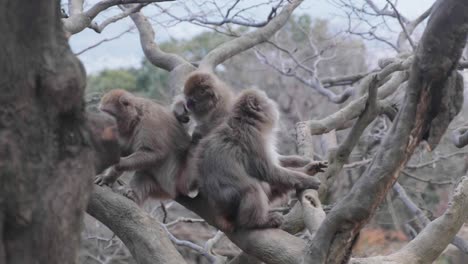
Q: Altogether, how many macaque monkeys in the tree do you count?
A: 3